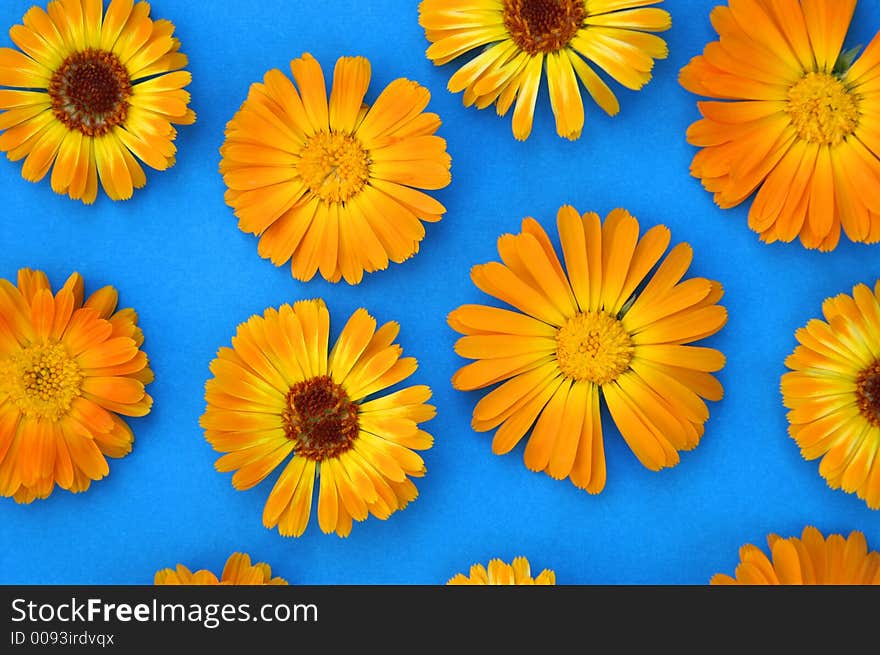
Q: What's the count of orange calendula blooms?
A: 11